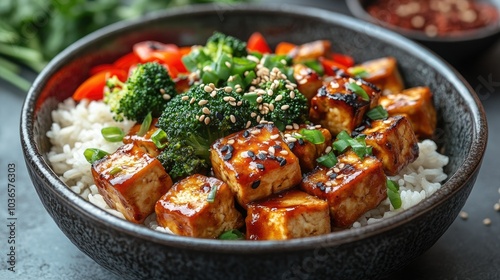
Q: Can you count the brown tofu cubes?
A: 13